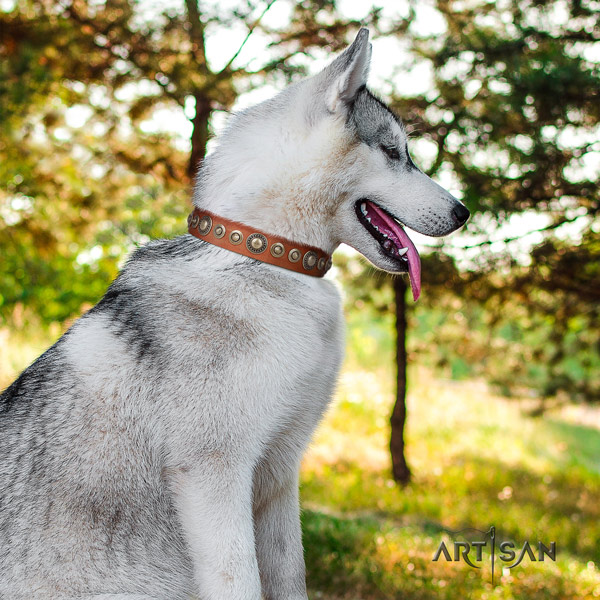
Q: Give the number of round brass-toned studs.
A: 11